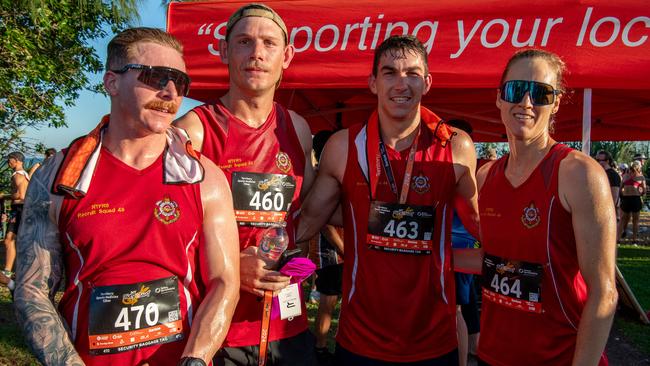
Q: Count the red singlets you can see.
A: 4